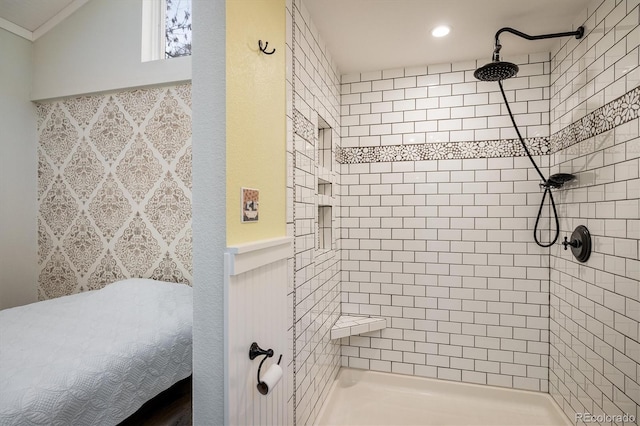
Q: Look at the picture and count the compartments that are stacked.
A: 3